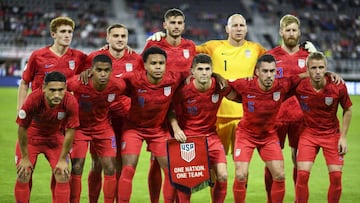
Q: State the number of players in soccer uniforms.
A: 11